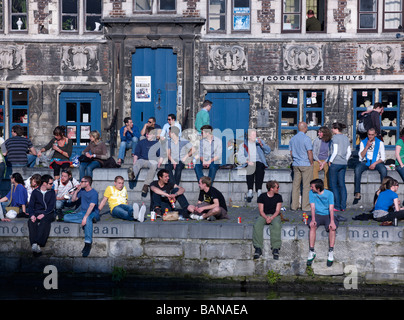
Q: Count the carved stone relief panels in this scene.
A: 5